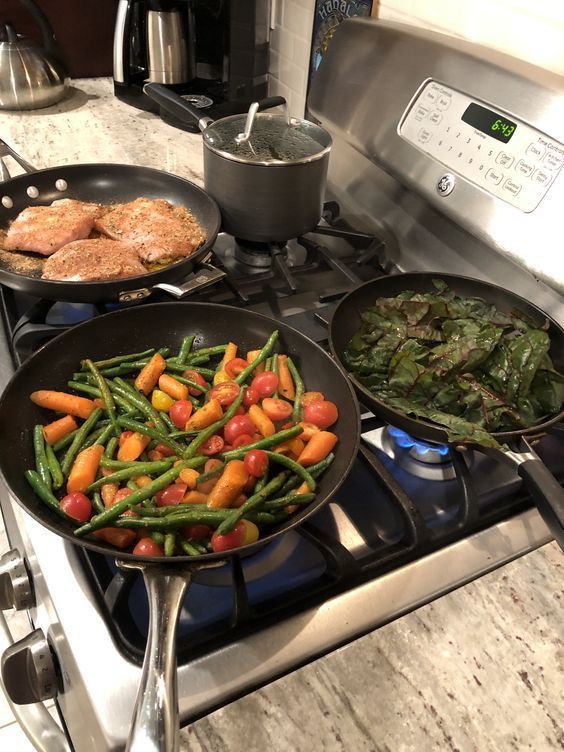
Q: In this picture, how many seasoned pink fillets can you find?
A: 3